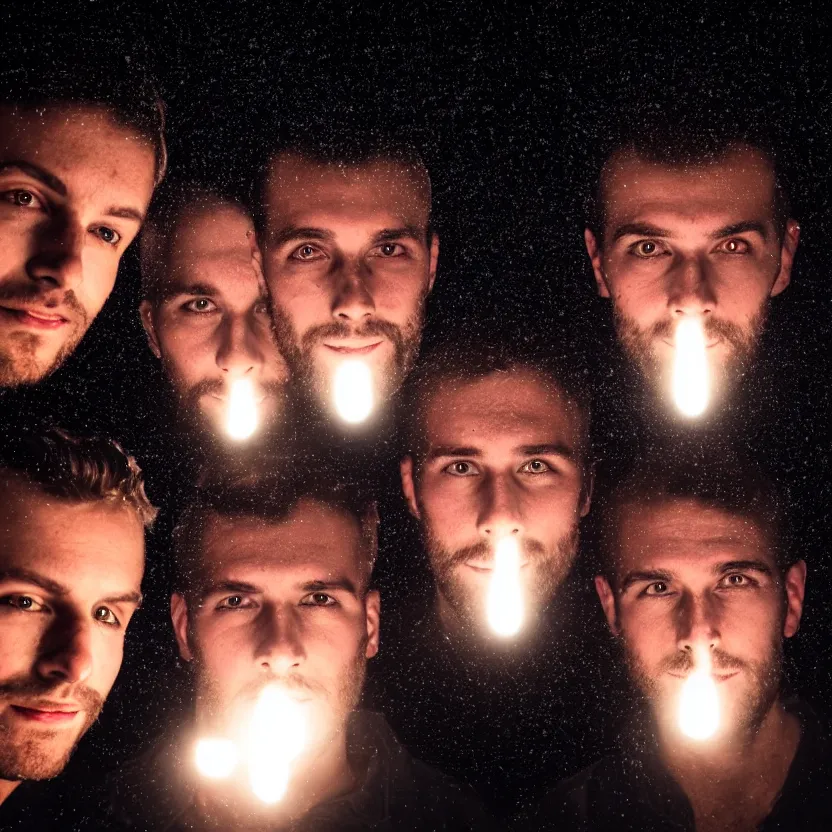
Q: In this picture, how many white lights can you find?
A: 7